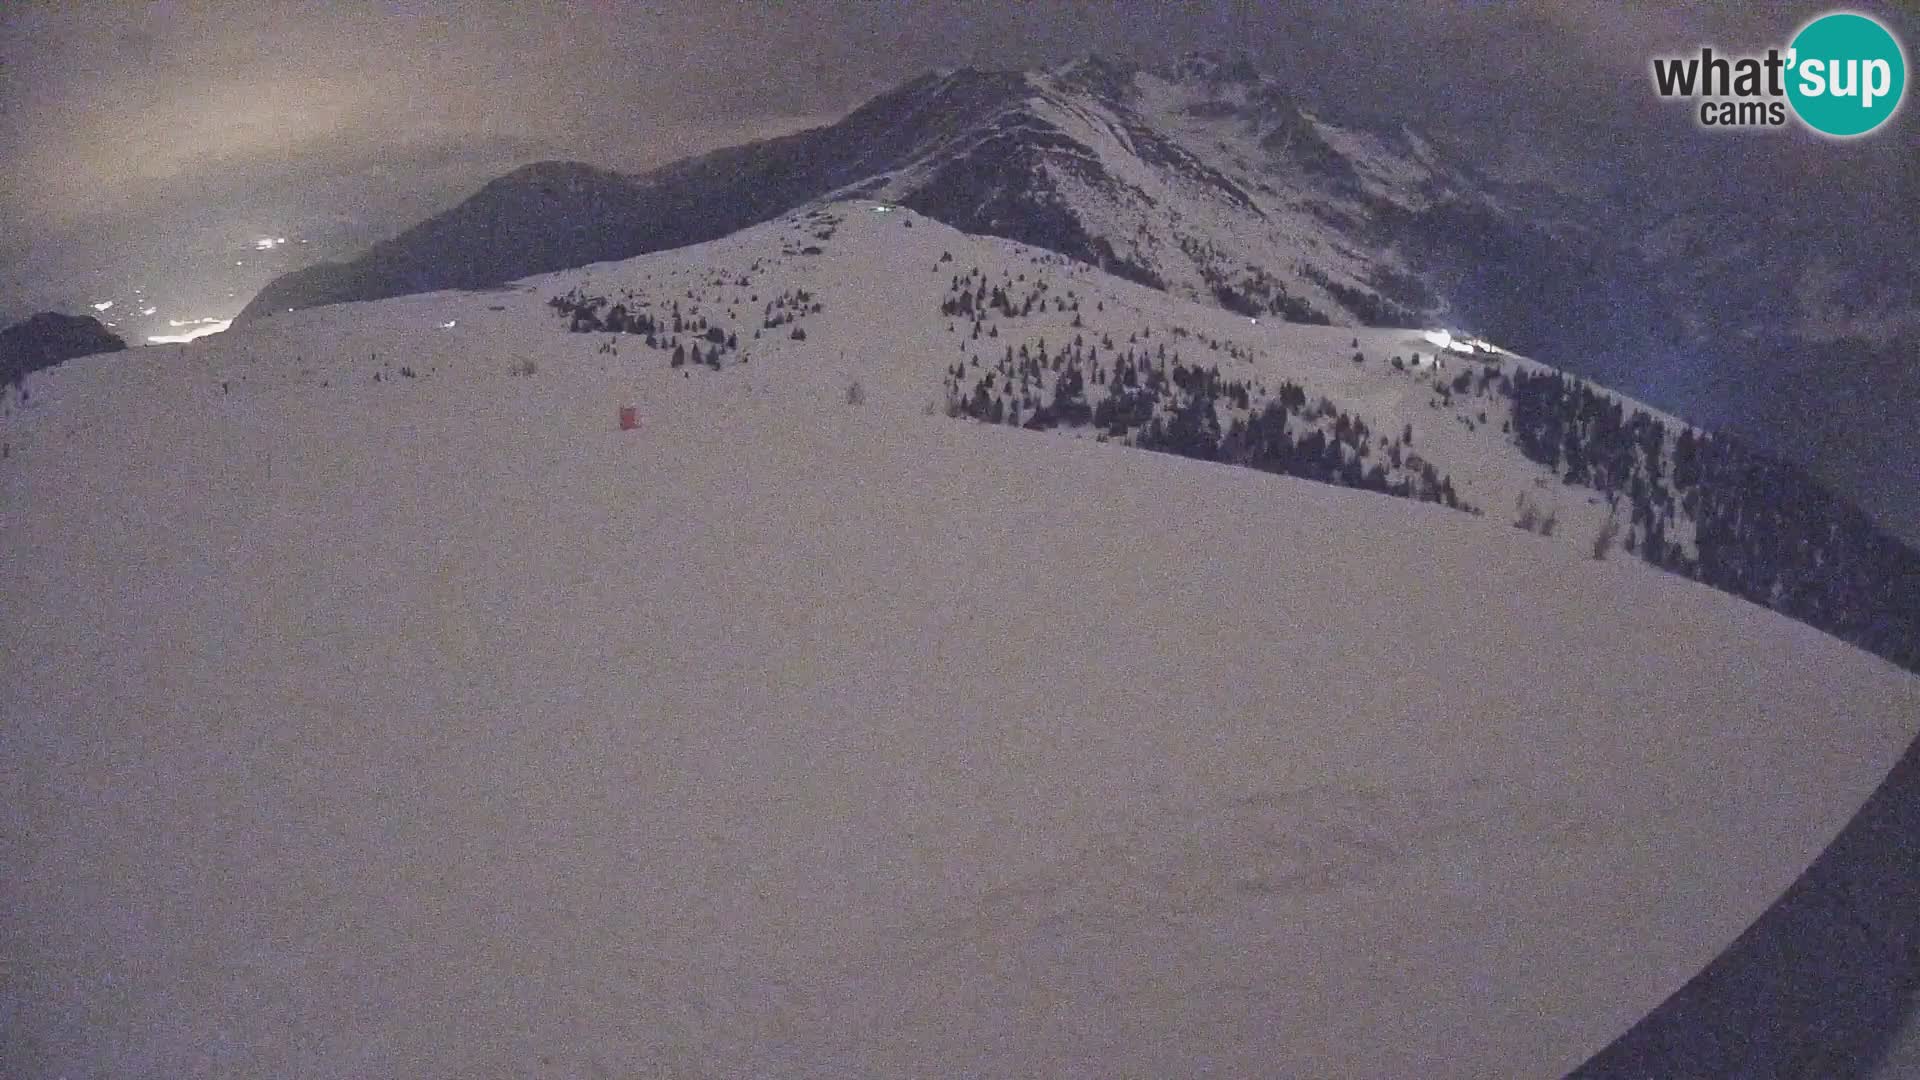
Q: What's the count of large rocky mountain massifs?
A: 1